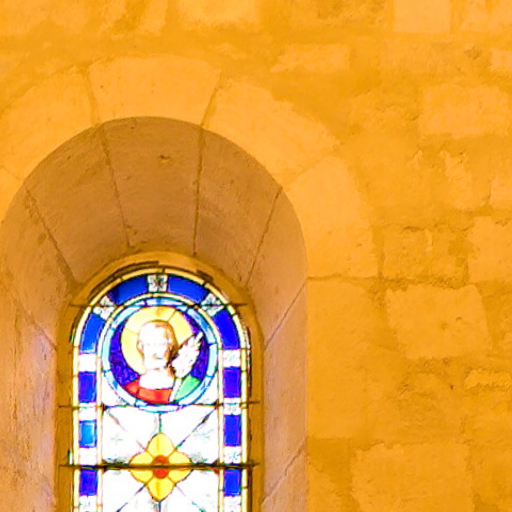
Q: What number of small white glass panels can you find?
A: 11